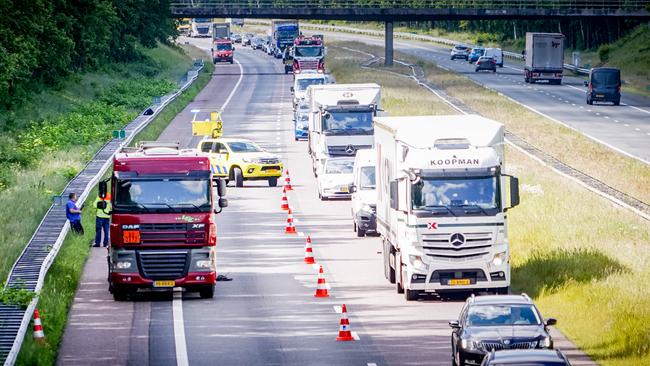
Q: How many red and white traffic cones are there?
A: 7